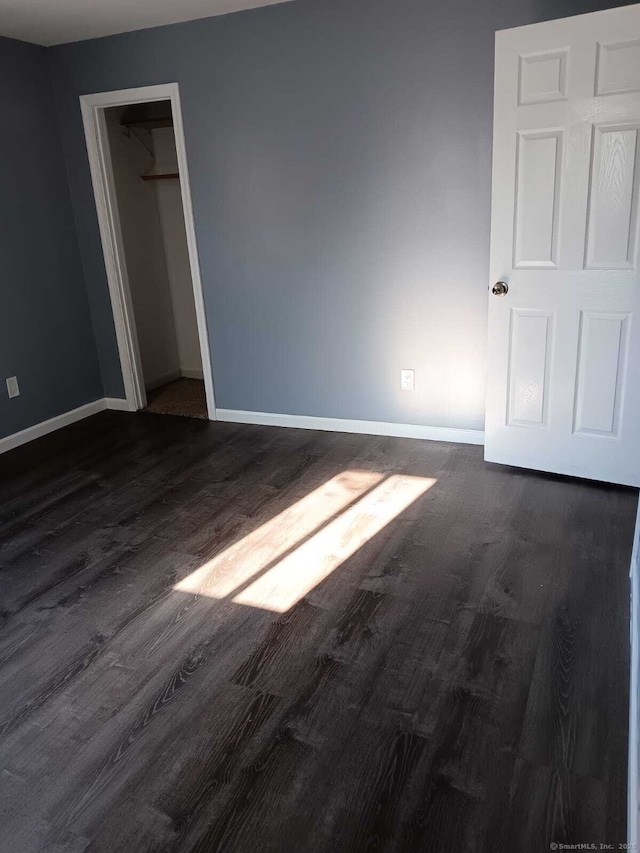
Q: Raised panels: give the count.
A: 6